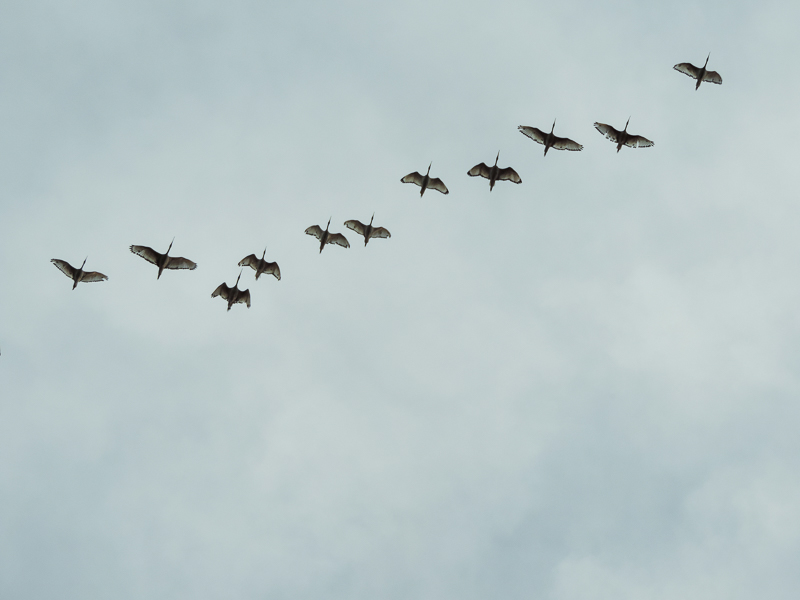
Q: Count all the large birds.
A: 11